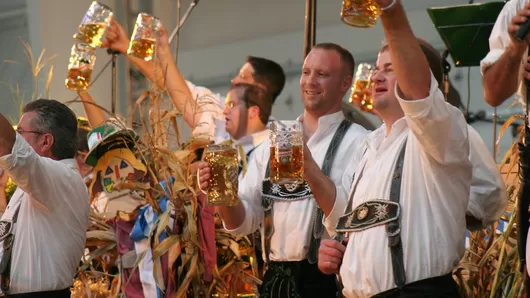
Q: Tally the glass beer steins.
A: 7